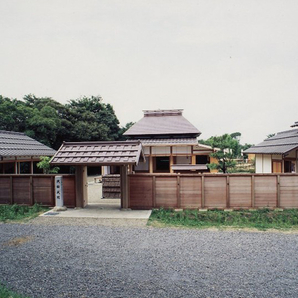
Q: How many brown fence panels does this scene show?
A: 11